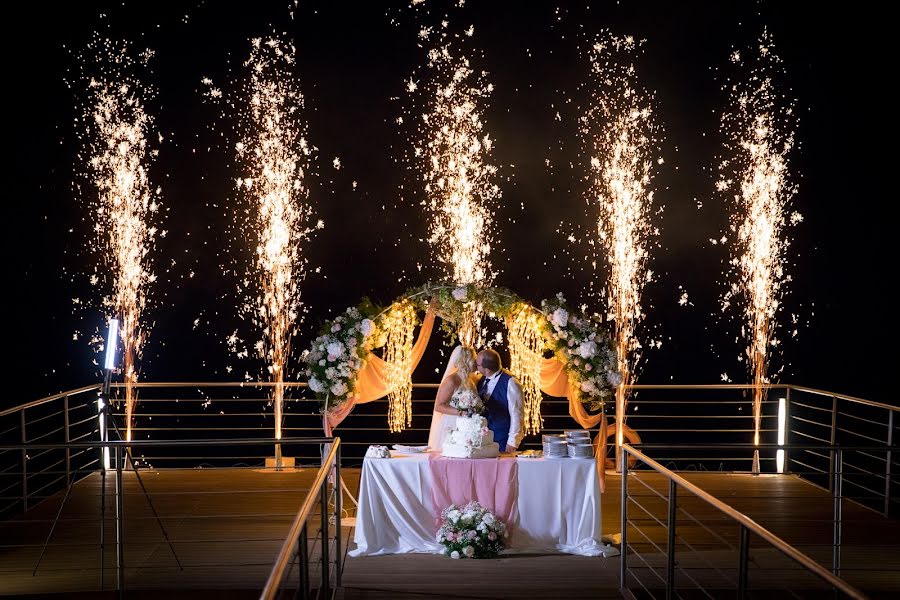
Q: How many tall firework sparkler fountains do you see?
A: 5